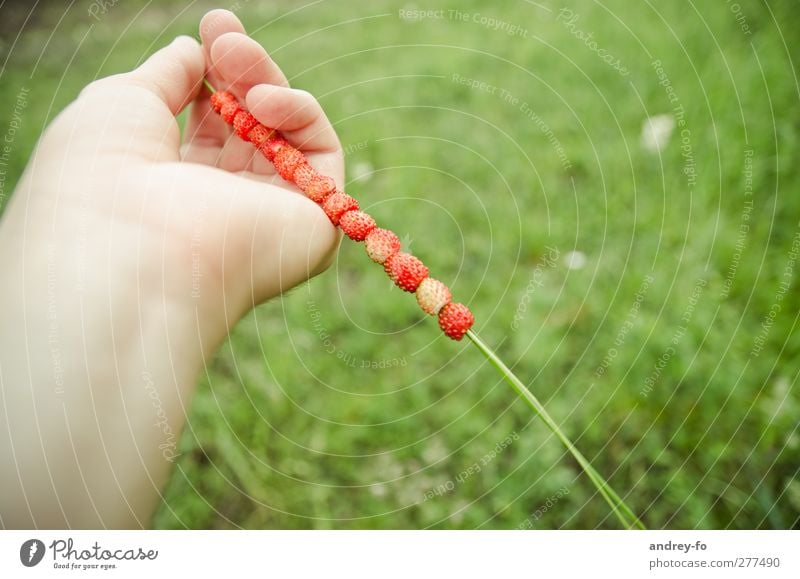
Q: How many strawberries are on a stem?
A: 14